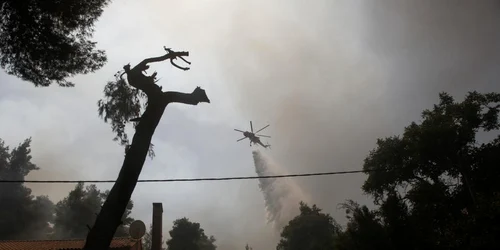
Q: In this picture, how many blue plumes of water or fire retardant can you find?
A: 0